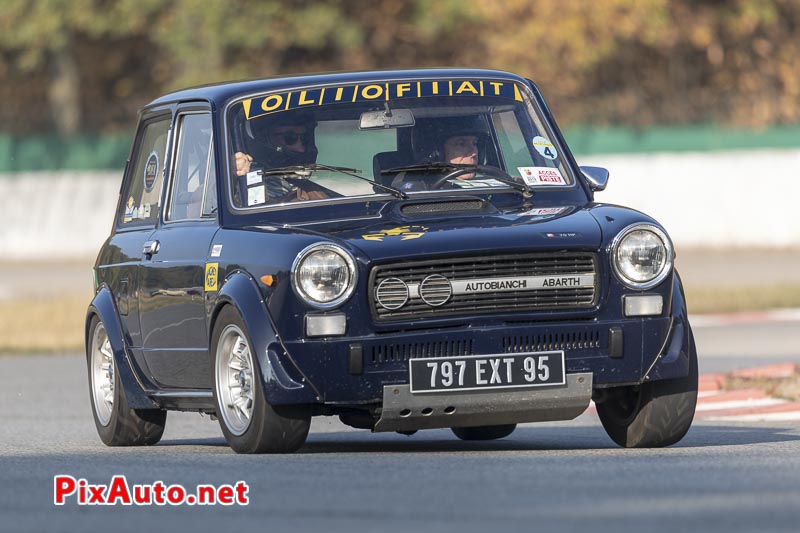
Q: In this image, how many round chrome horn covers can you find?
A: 2